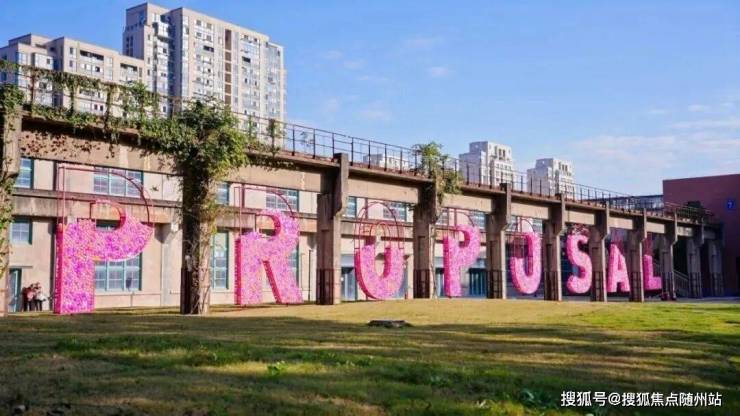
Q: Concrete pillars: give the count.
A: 11